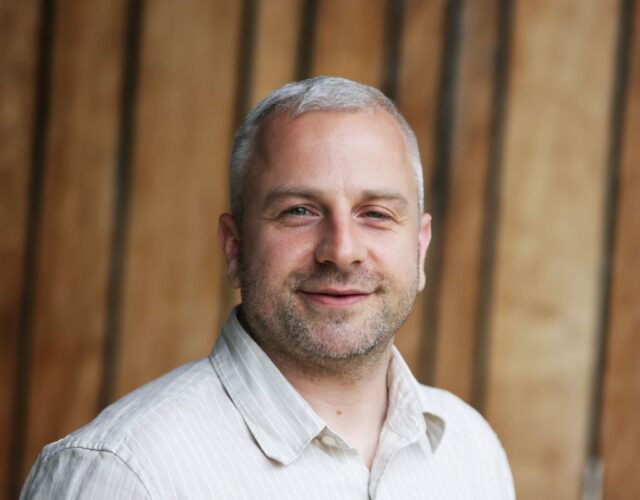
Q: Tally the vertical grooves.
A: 8